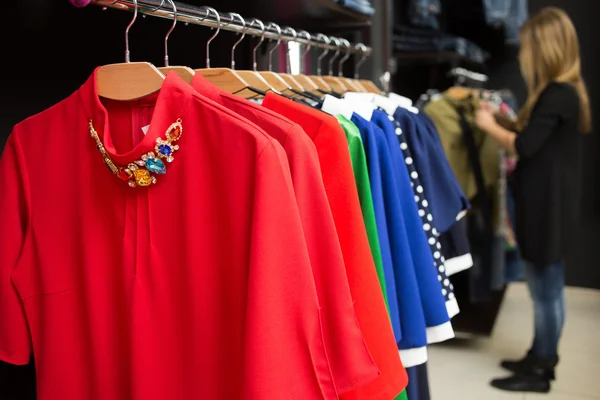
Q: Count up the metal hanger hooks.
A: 12